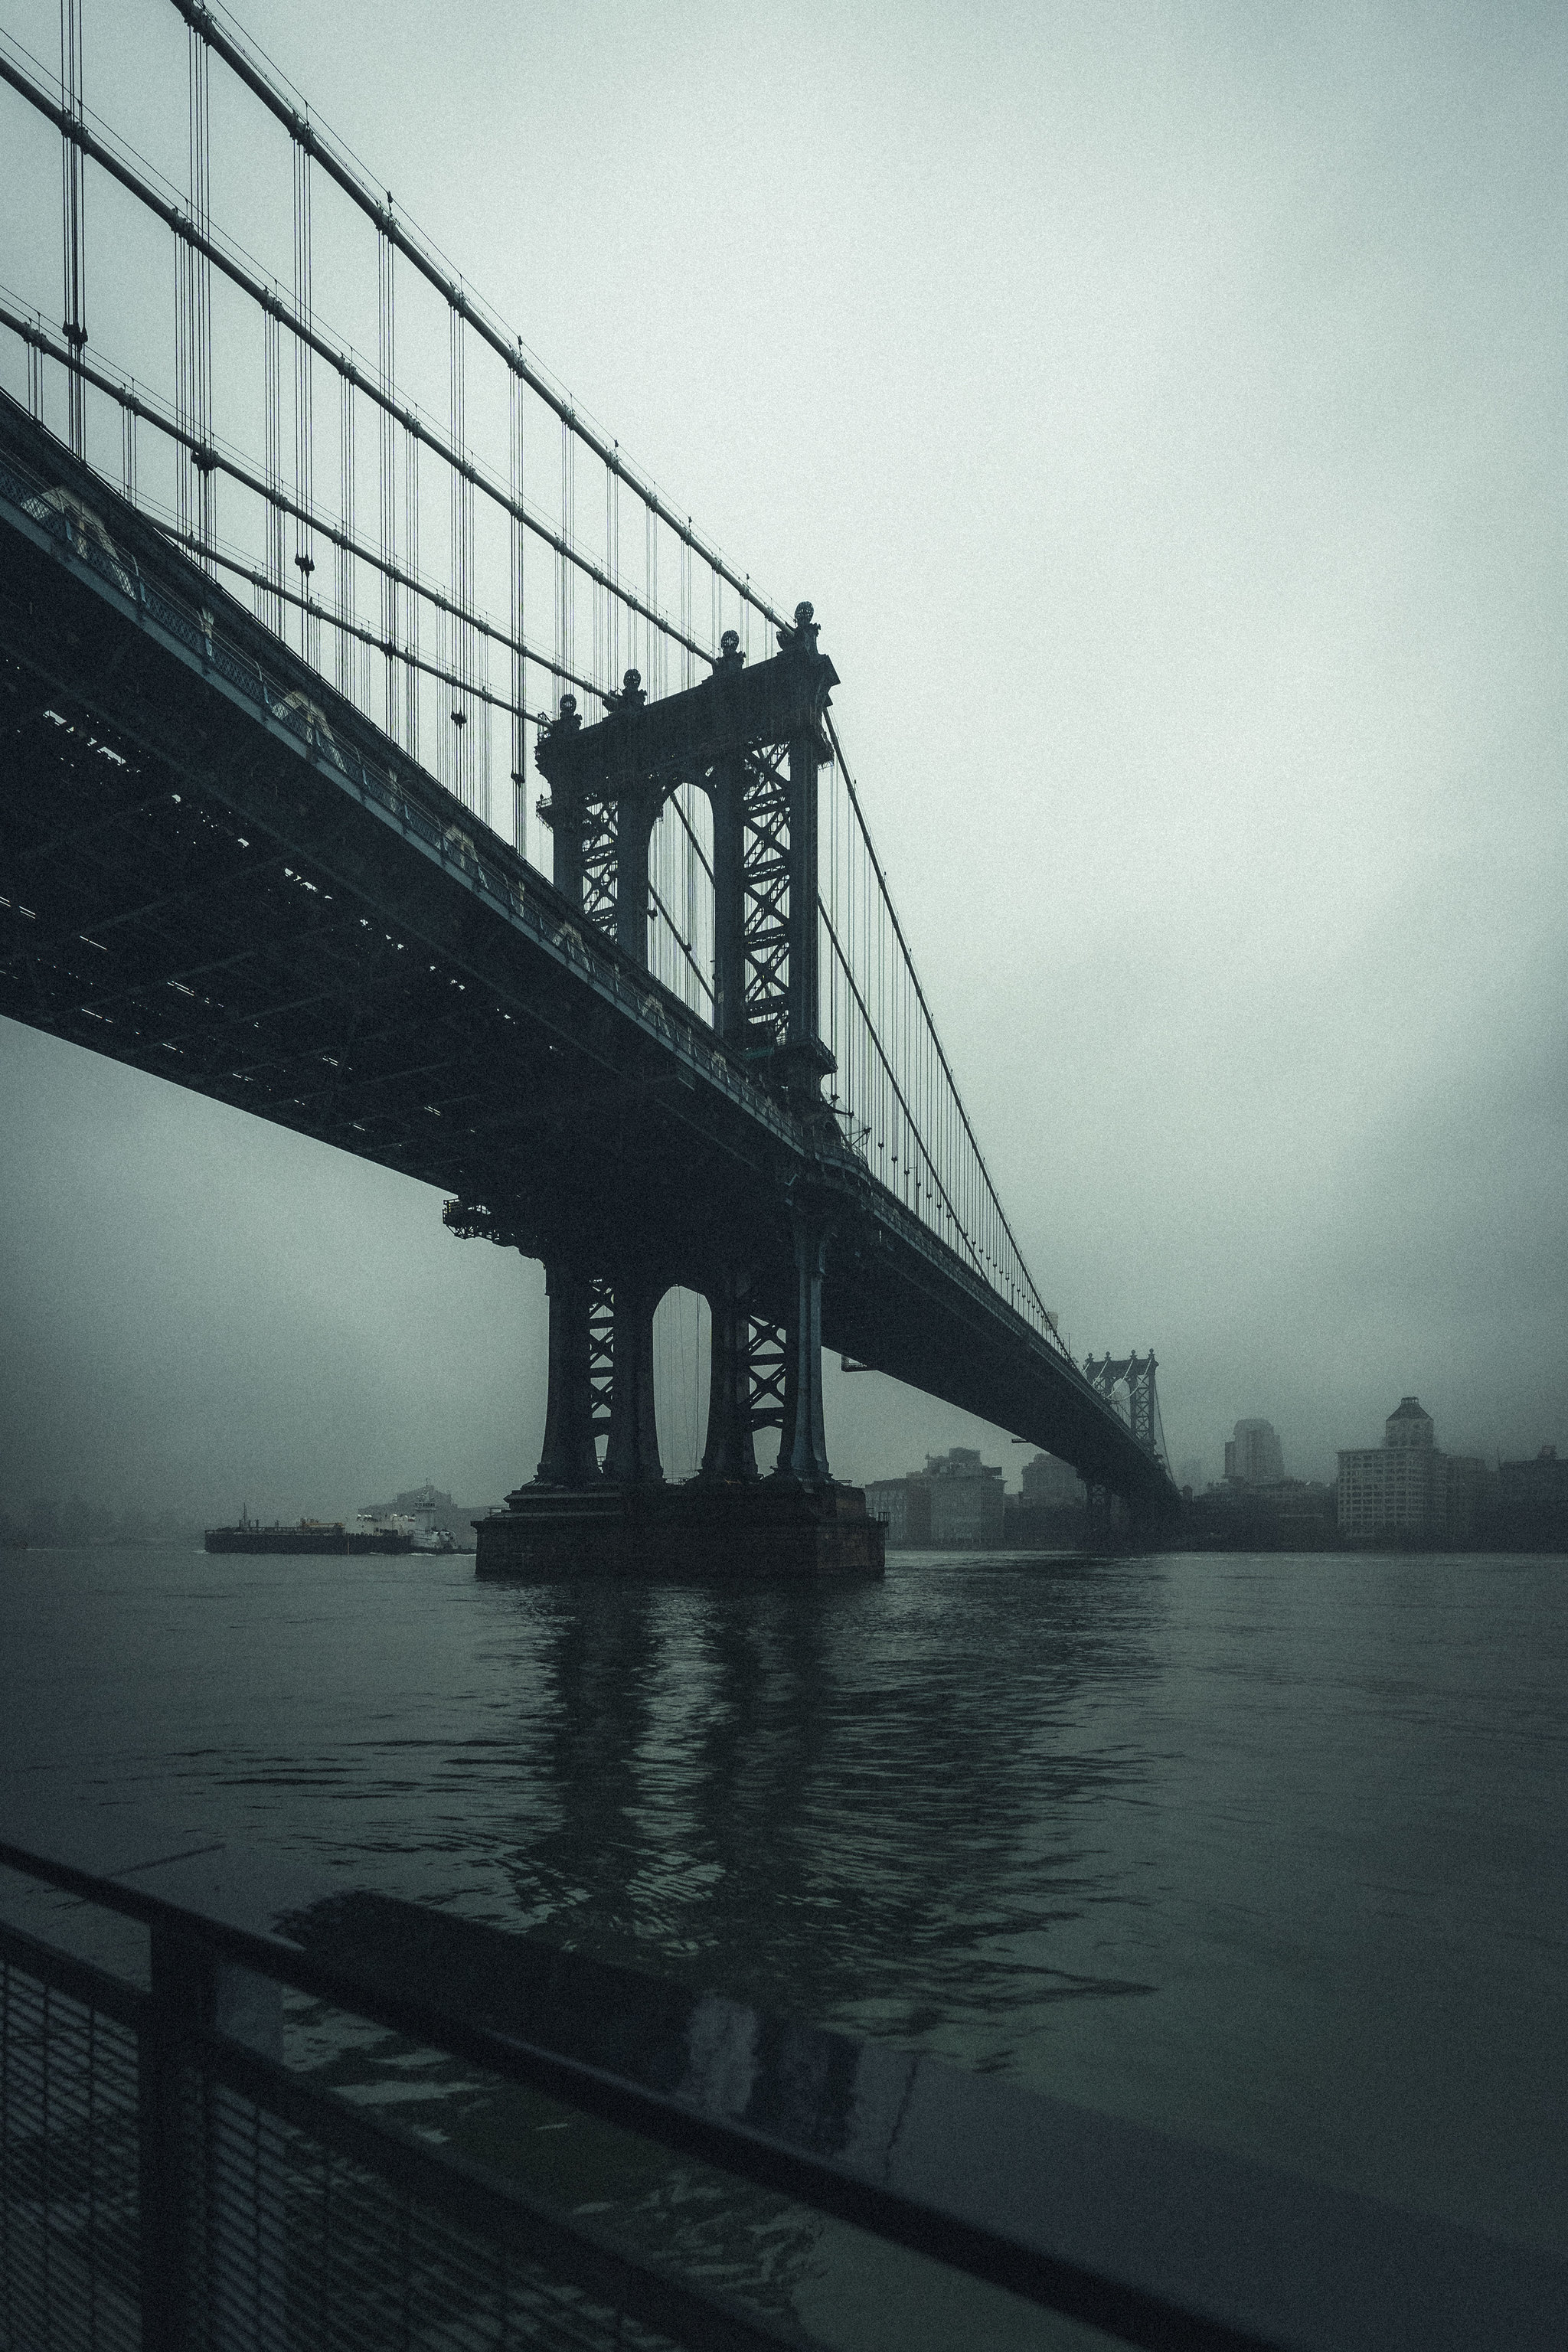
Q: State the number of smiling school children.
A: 0